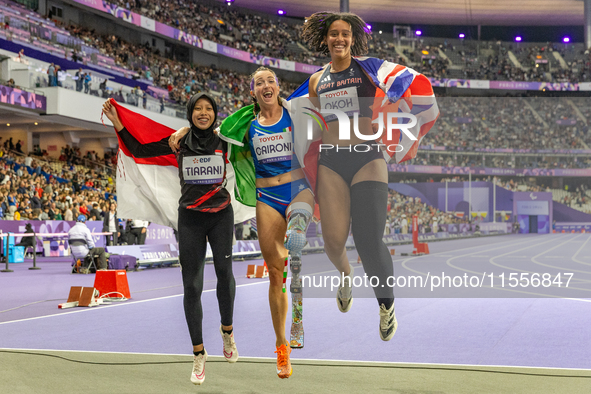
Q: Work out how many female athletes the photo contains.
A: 3